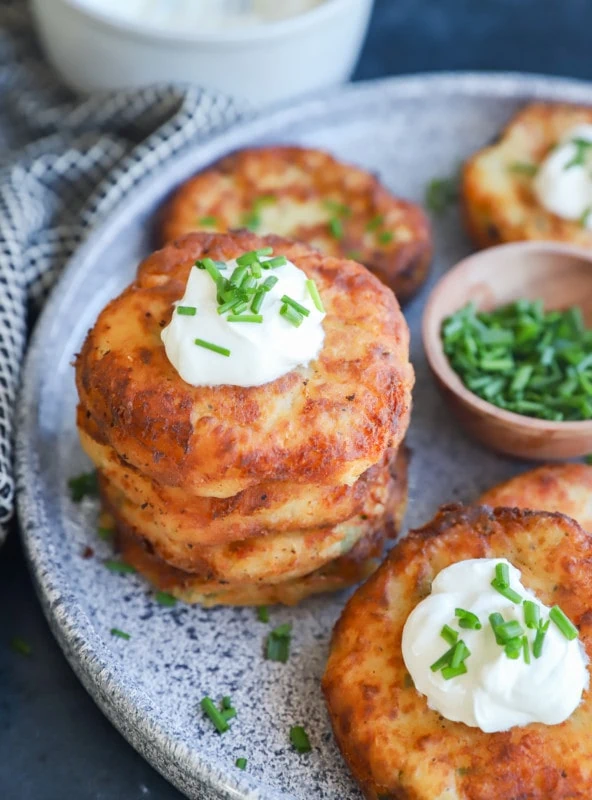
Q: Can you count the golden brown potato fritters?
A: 8